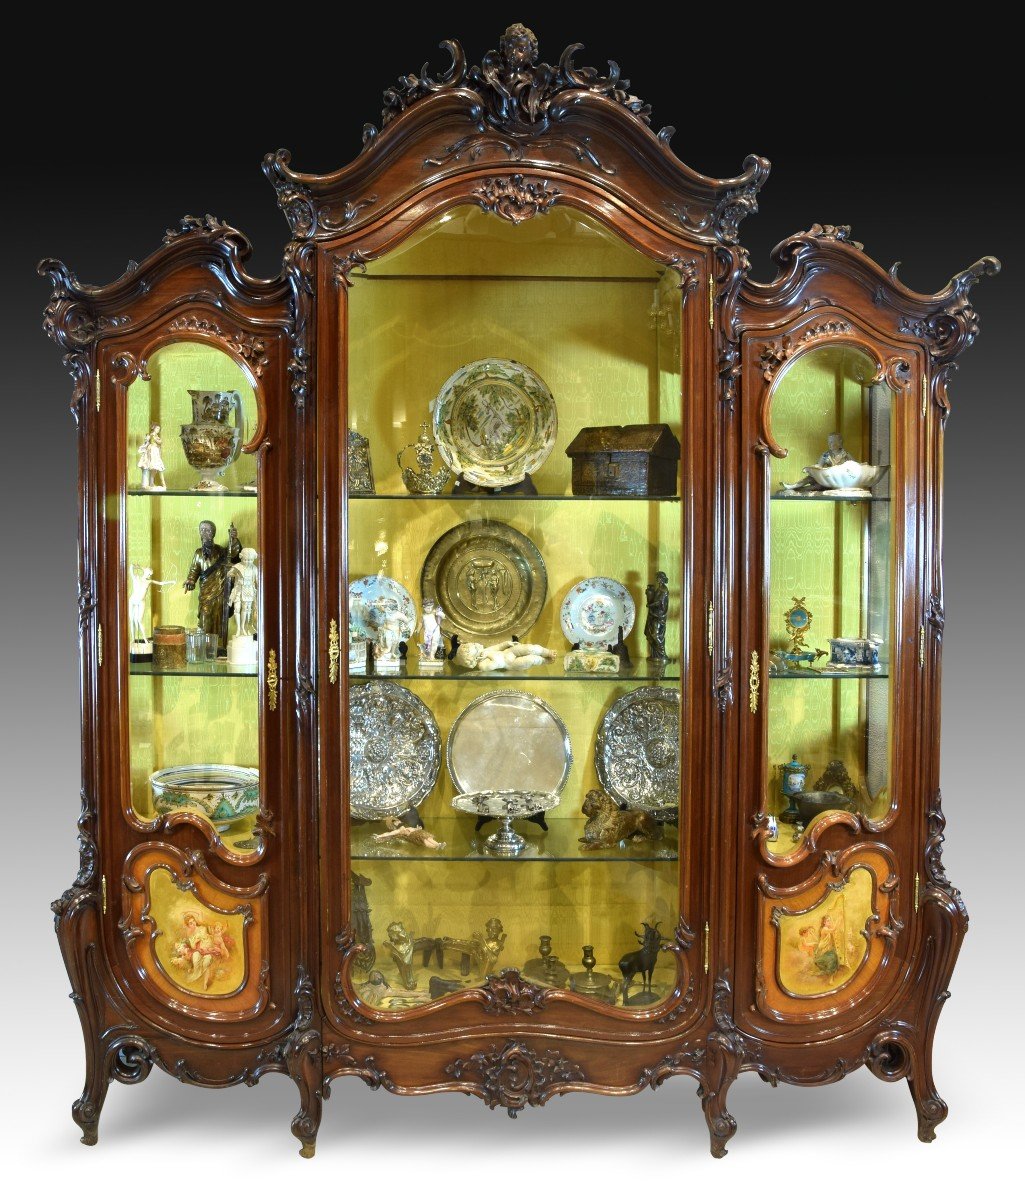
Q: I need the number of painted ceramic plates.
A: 3